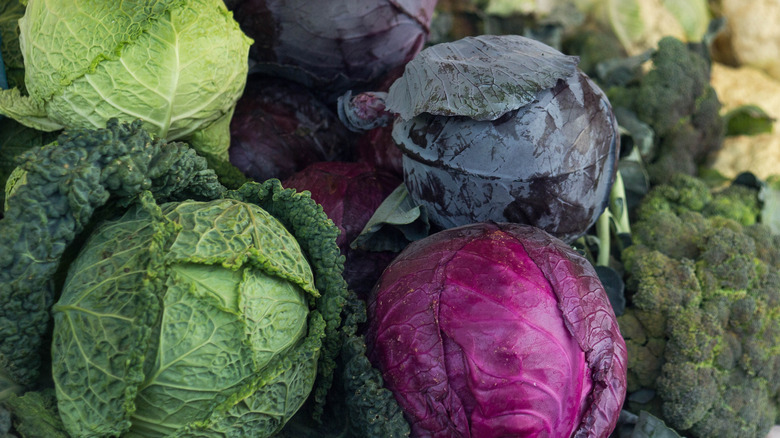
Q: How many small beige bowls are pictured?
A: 0